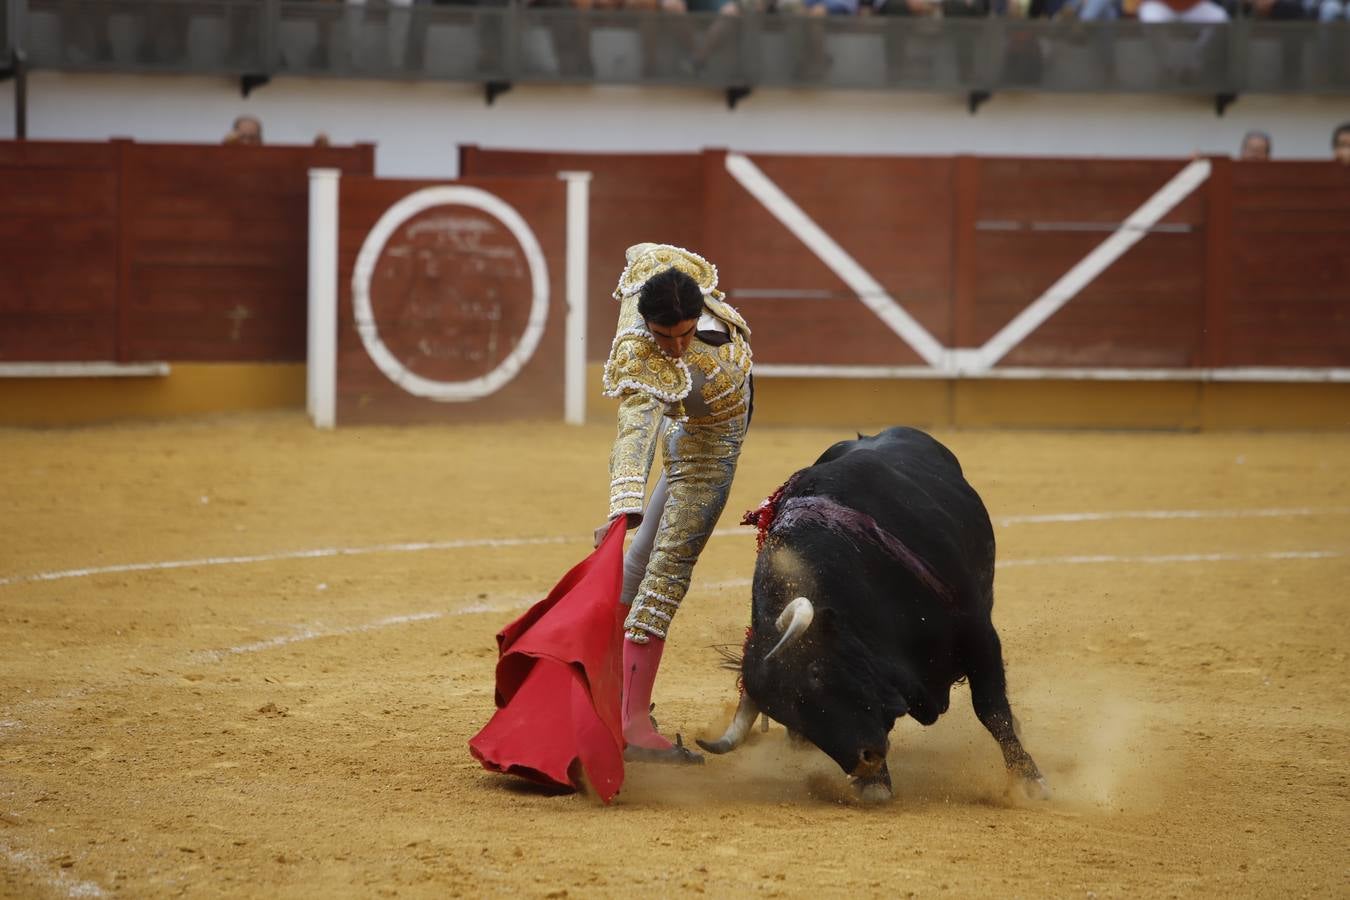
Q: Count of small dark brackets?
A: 5